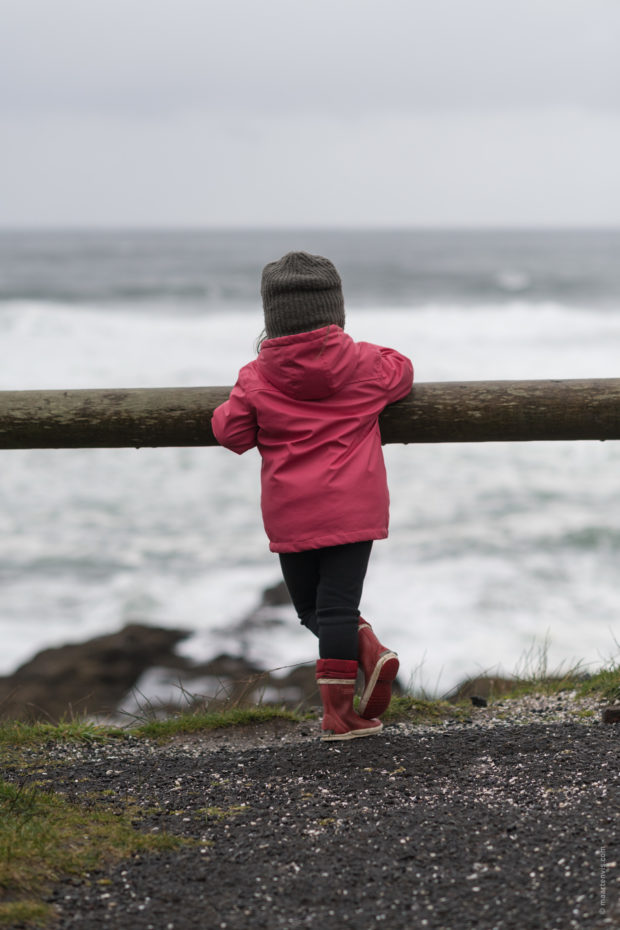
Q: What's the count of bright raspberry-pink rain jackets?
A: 1